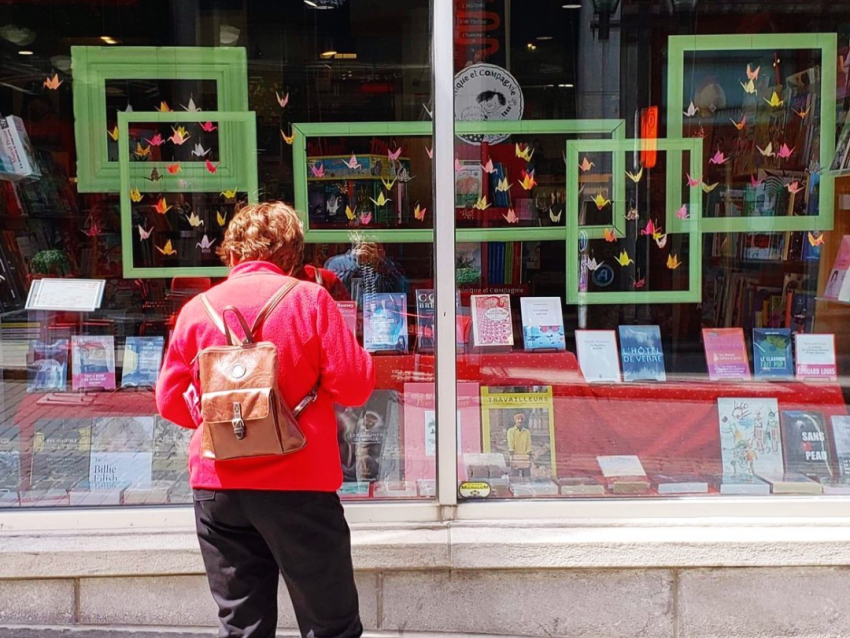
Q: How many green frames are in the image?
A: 5